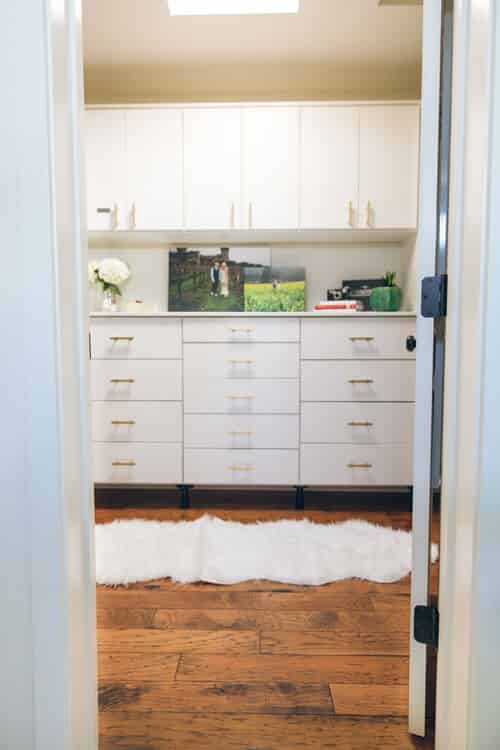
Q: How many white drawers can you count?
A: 13